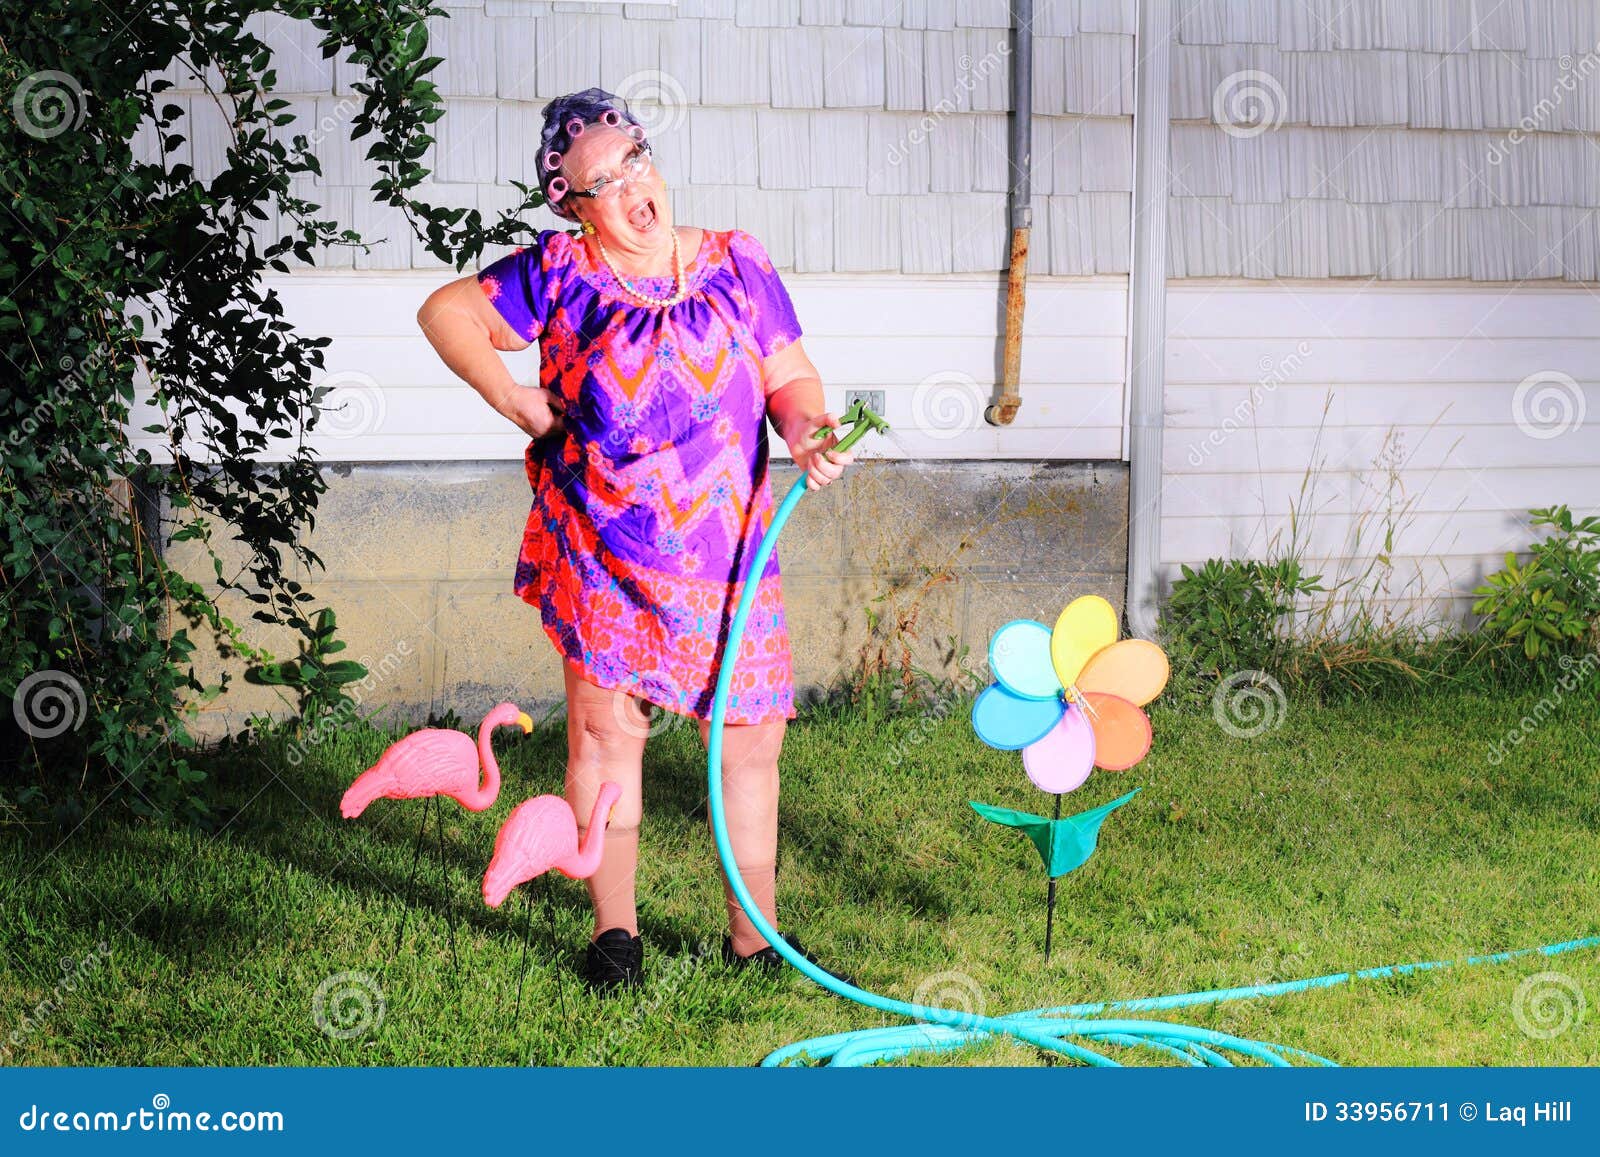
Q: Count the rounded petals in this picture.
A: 6